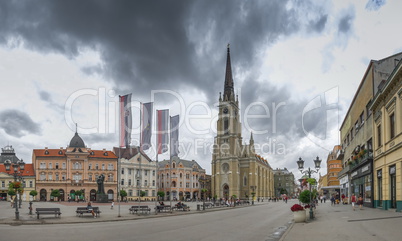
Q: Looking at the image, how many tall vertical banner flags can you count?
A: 4